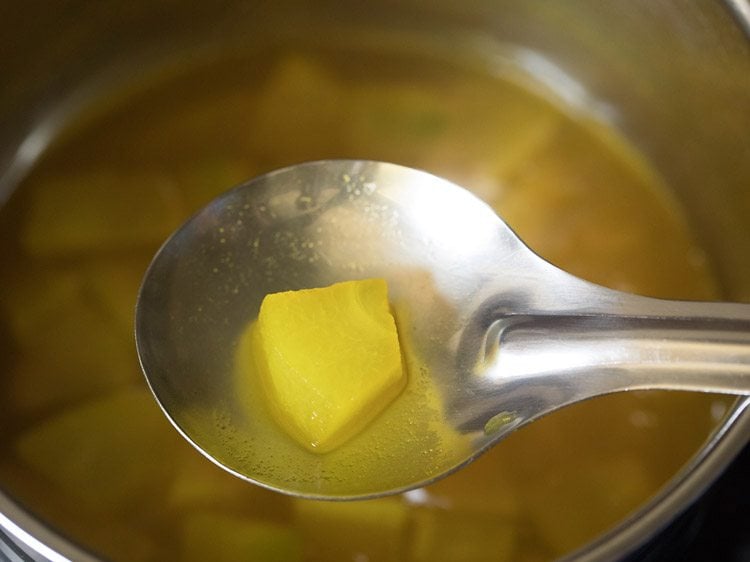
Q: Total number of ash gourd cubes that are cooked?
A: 1